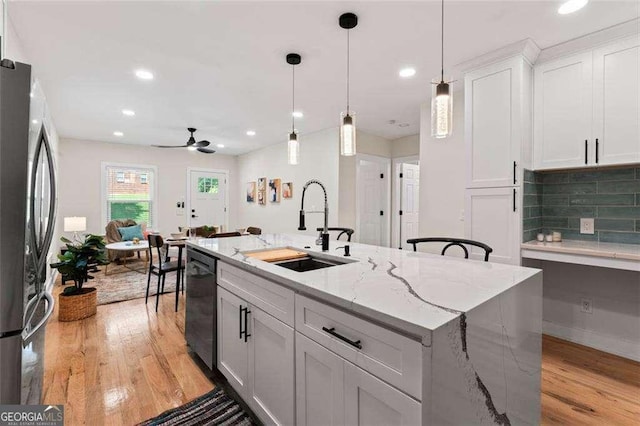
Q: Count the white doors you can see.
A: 3